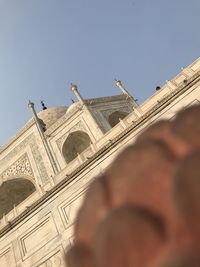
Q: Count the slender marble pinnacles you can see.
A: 3